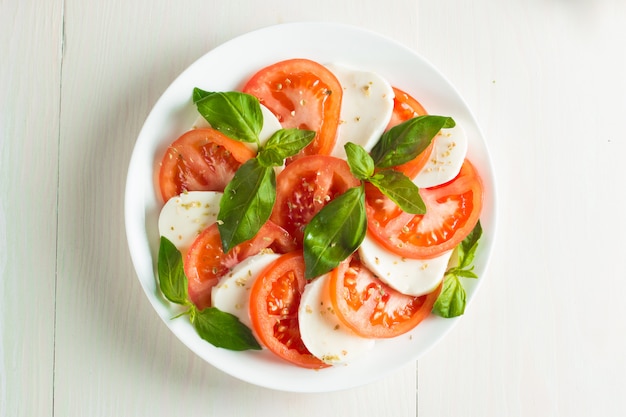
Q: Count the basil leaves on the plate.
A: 11